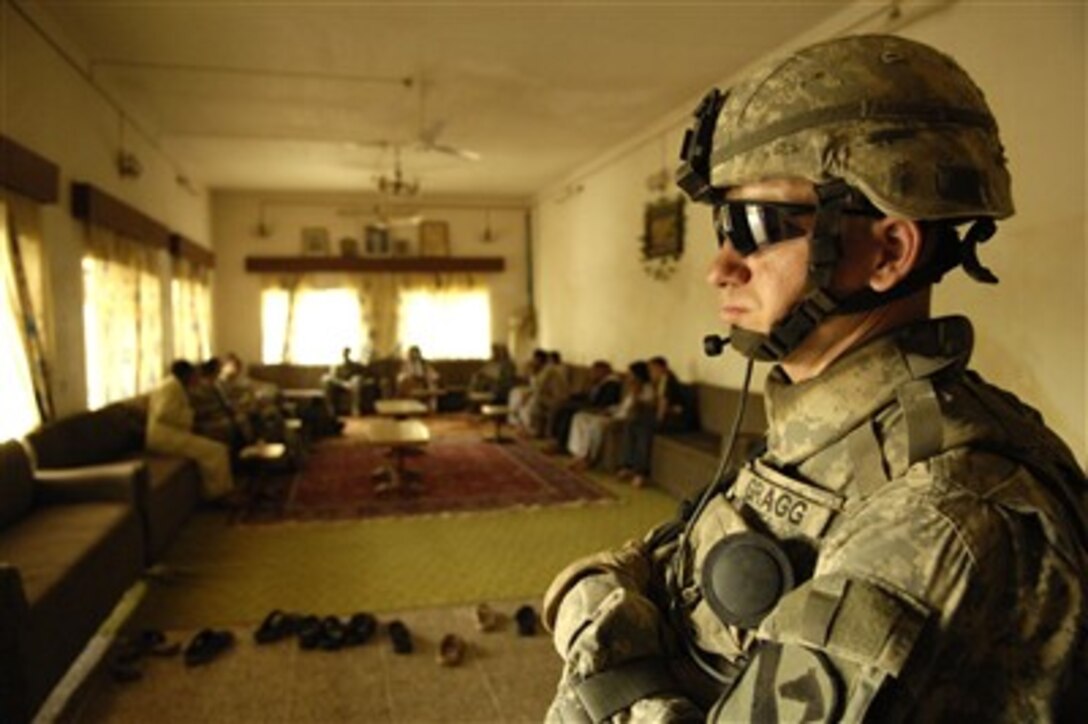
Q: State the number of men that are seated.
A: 11